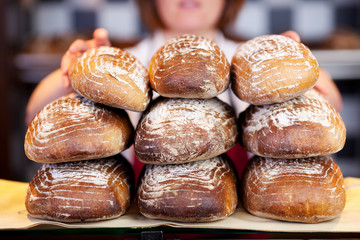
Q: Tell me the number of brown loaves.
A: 9